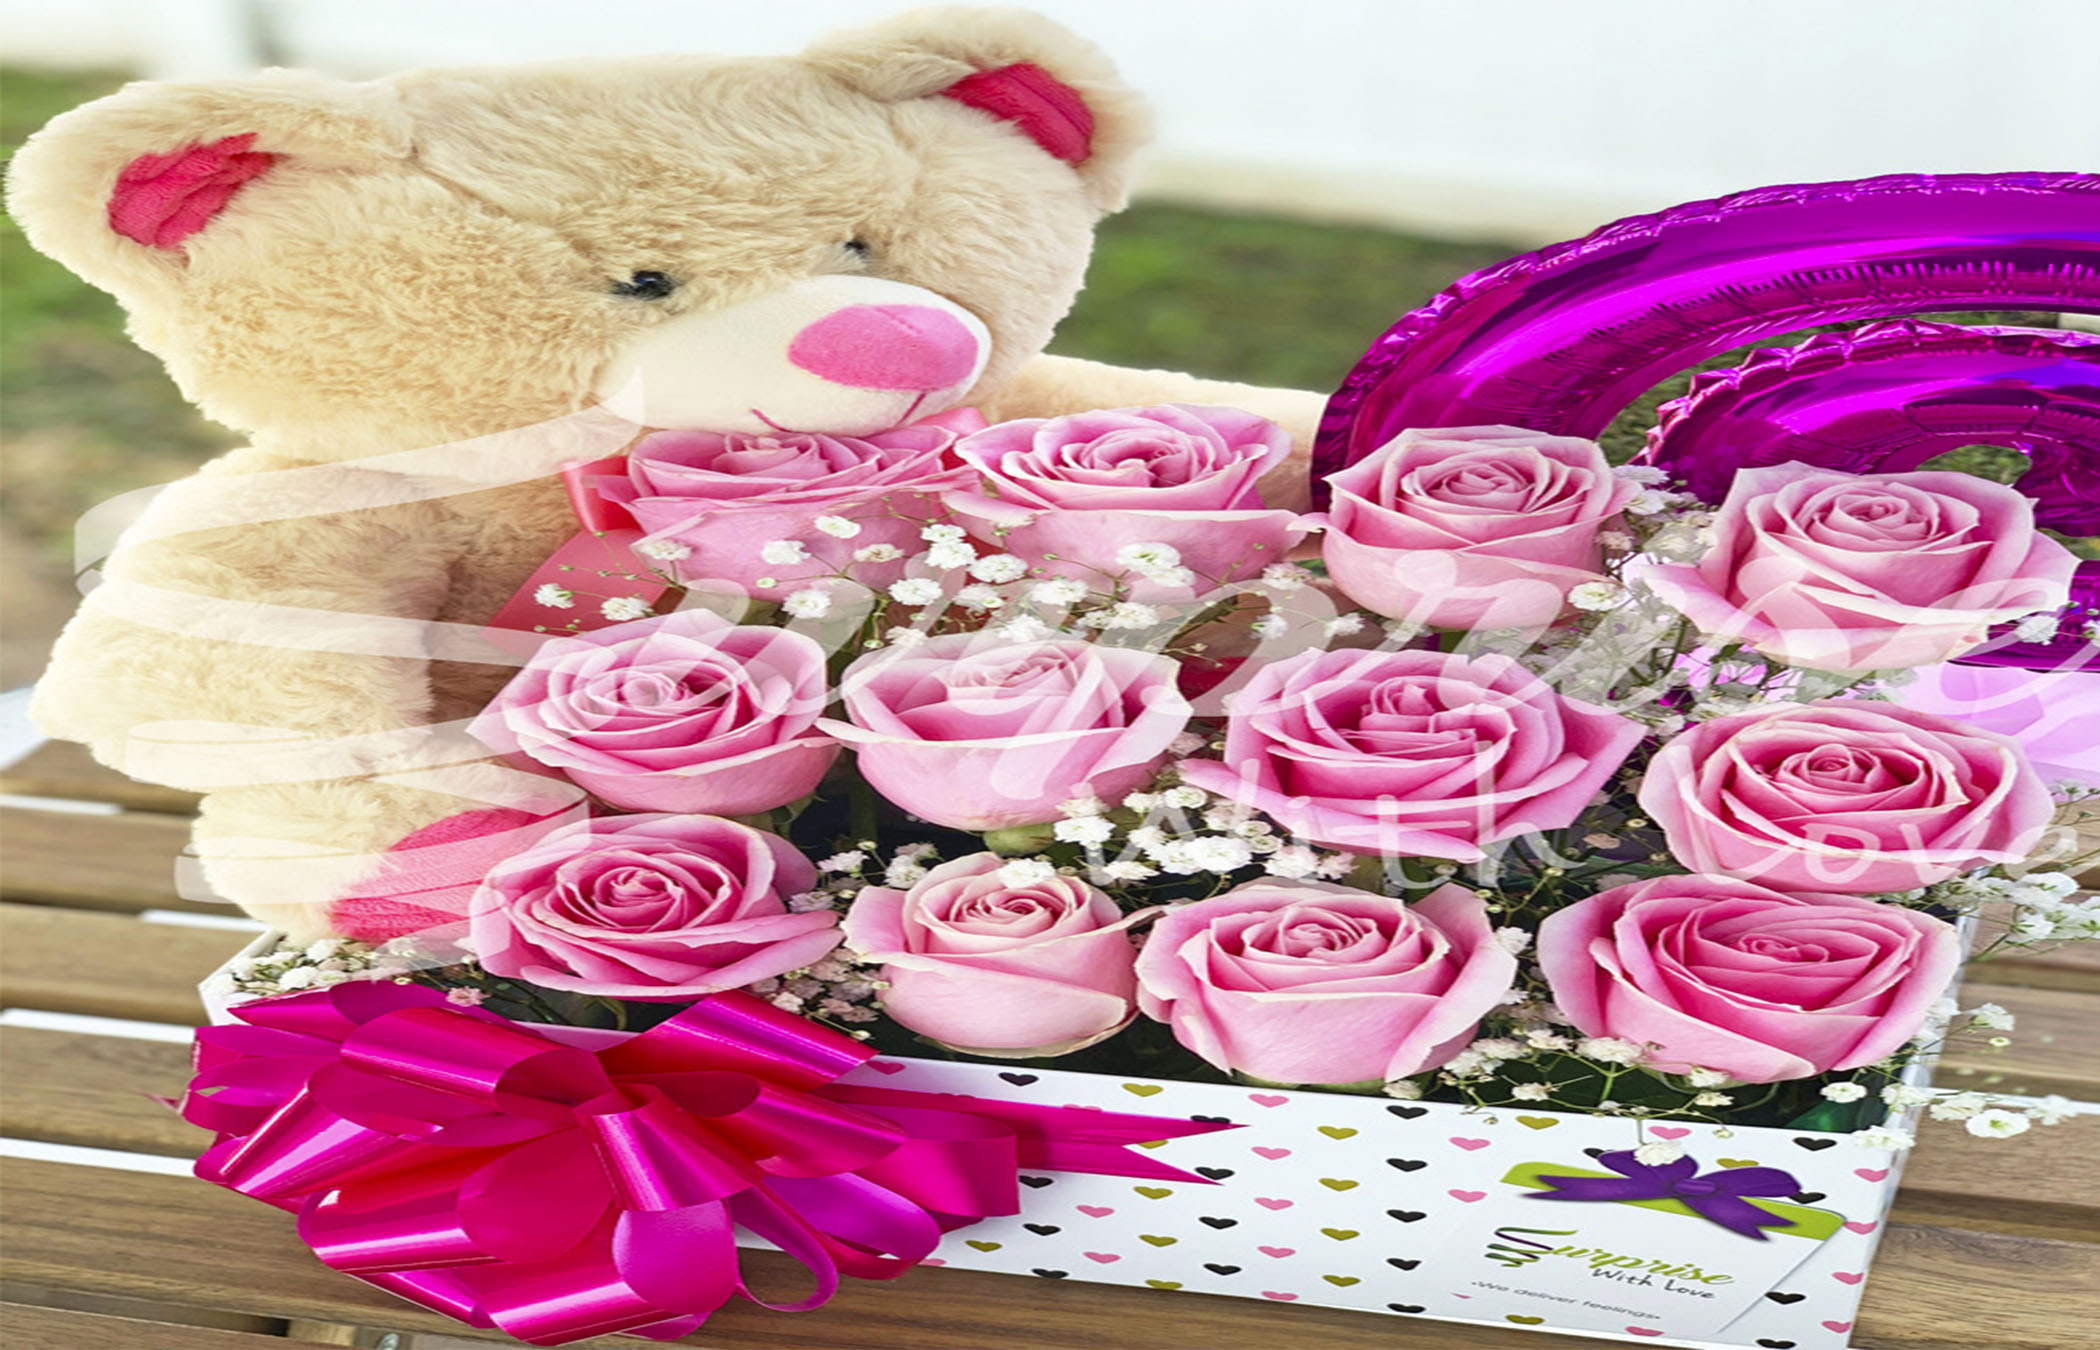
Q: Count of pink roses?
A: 12